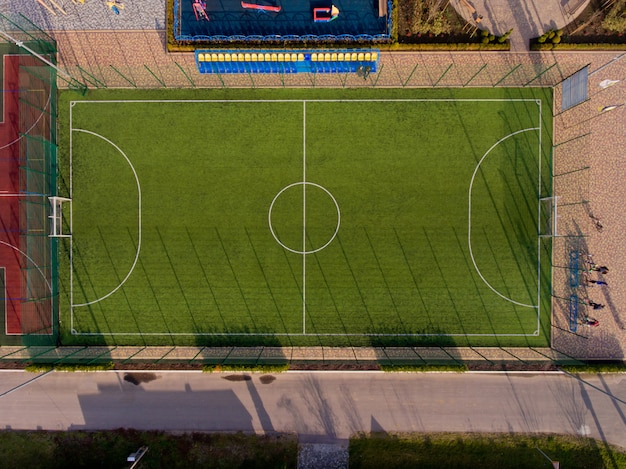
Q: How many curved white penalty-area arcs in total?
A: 2